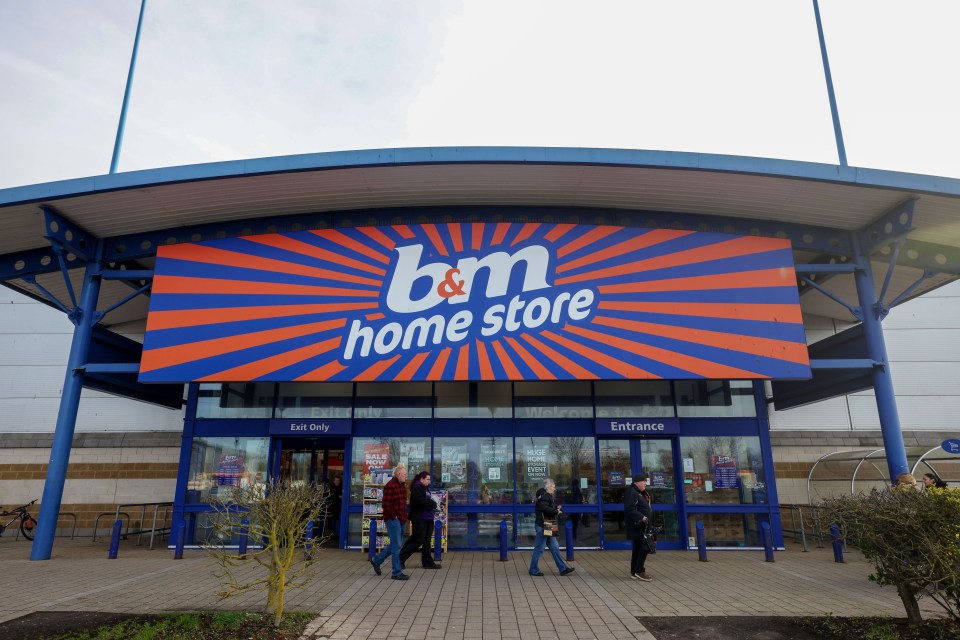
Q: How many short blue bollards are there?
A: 11